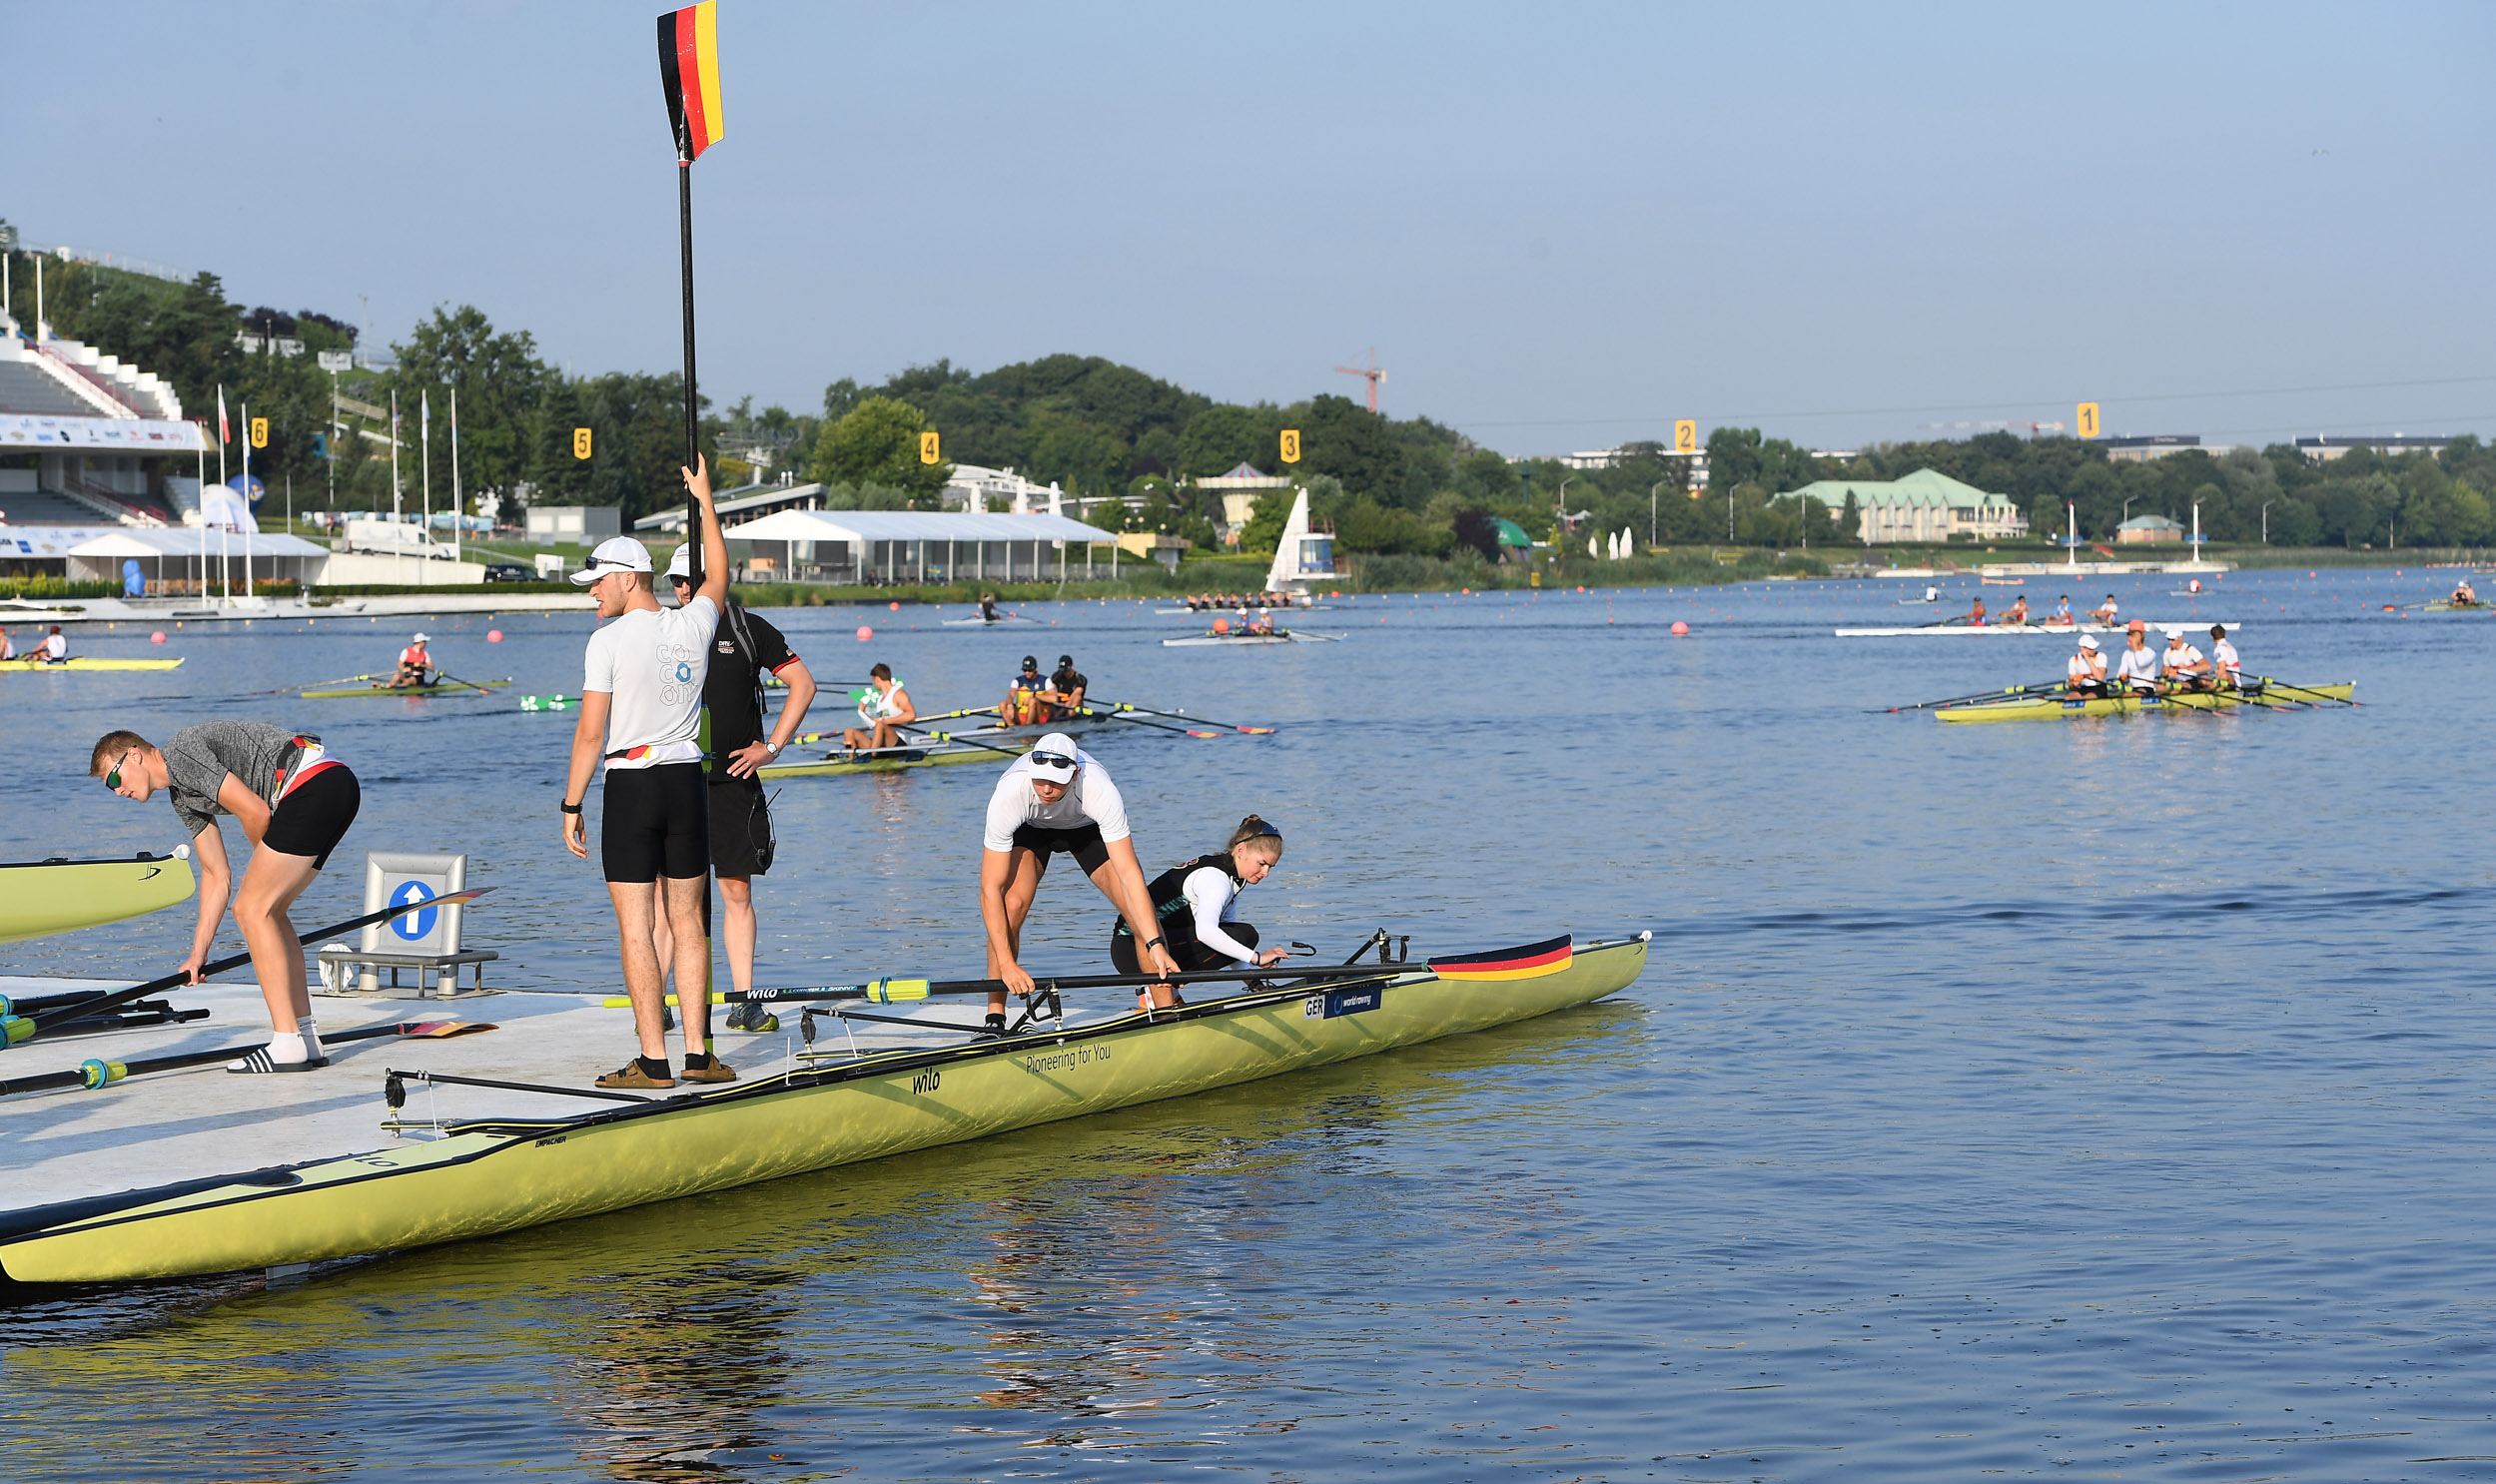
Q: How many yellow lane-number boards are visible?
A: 6